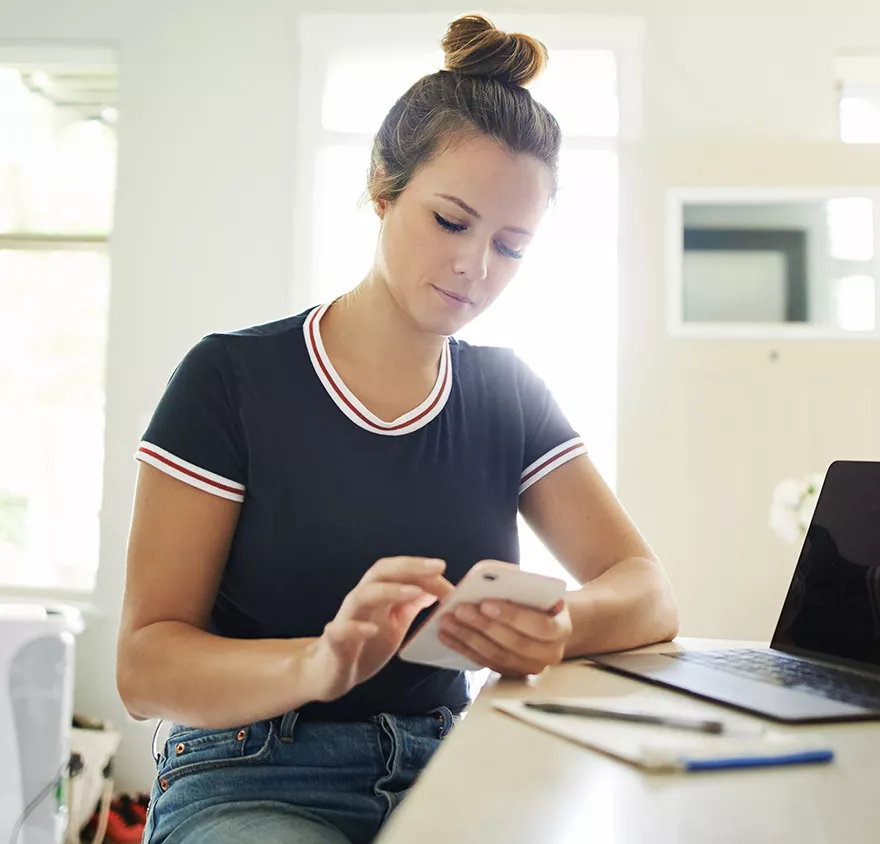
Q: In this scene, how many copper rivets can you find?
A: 3